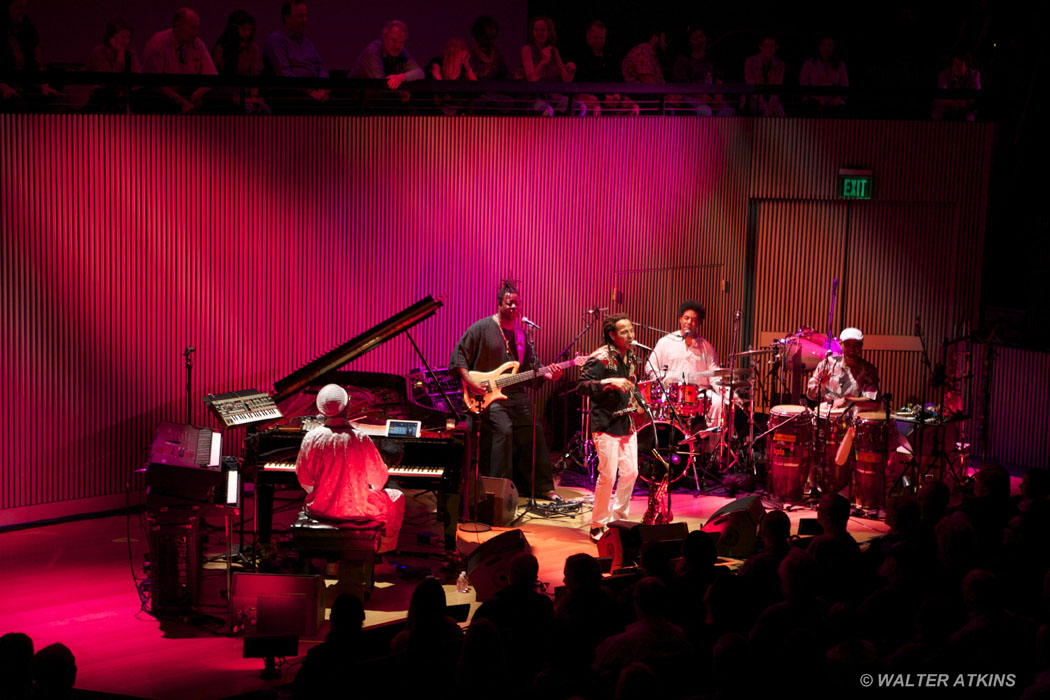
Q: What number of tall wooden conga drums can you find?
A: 3